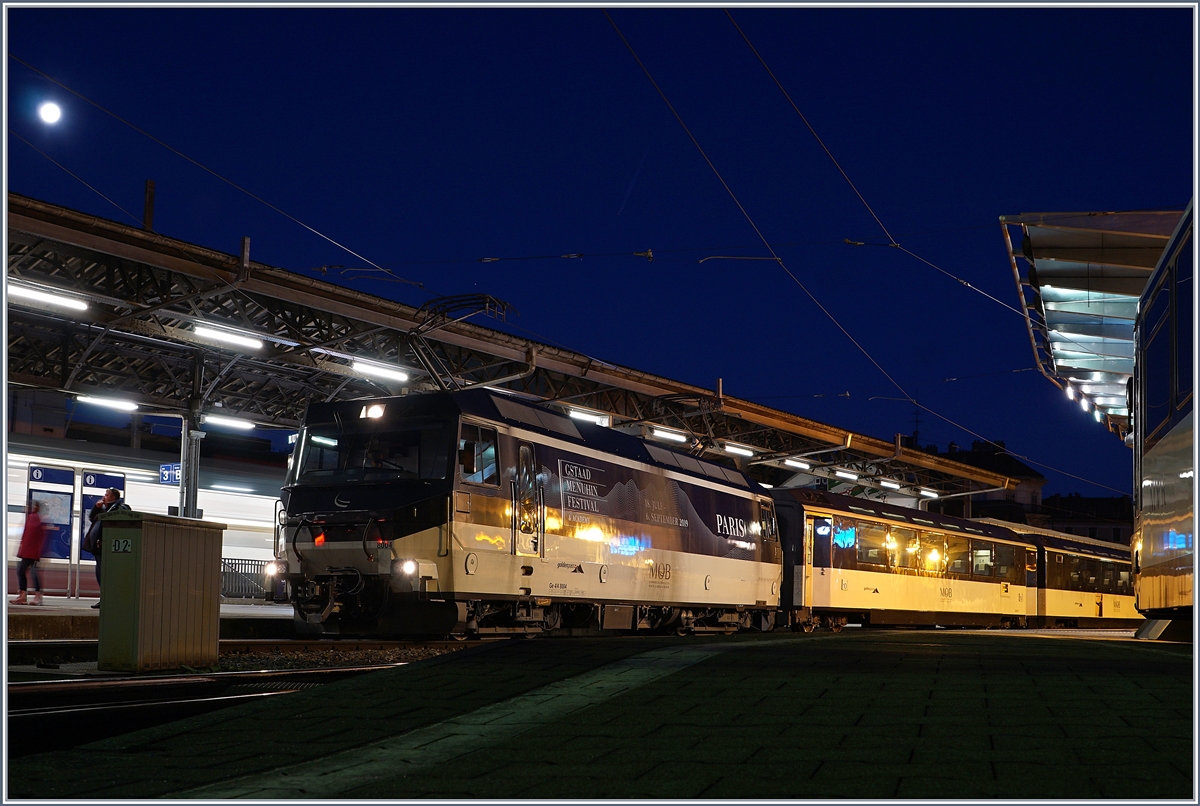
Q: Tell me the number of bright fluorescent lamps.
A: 12